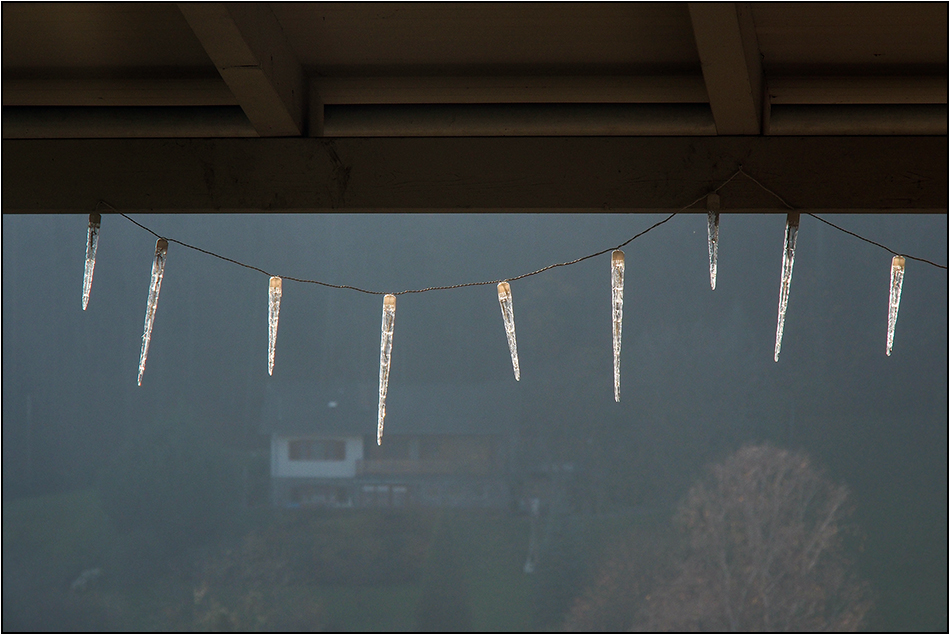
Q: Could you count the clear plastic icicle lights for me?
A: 9